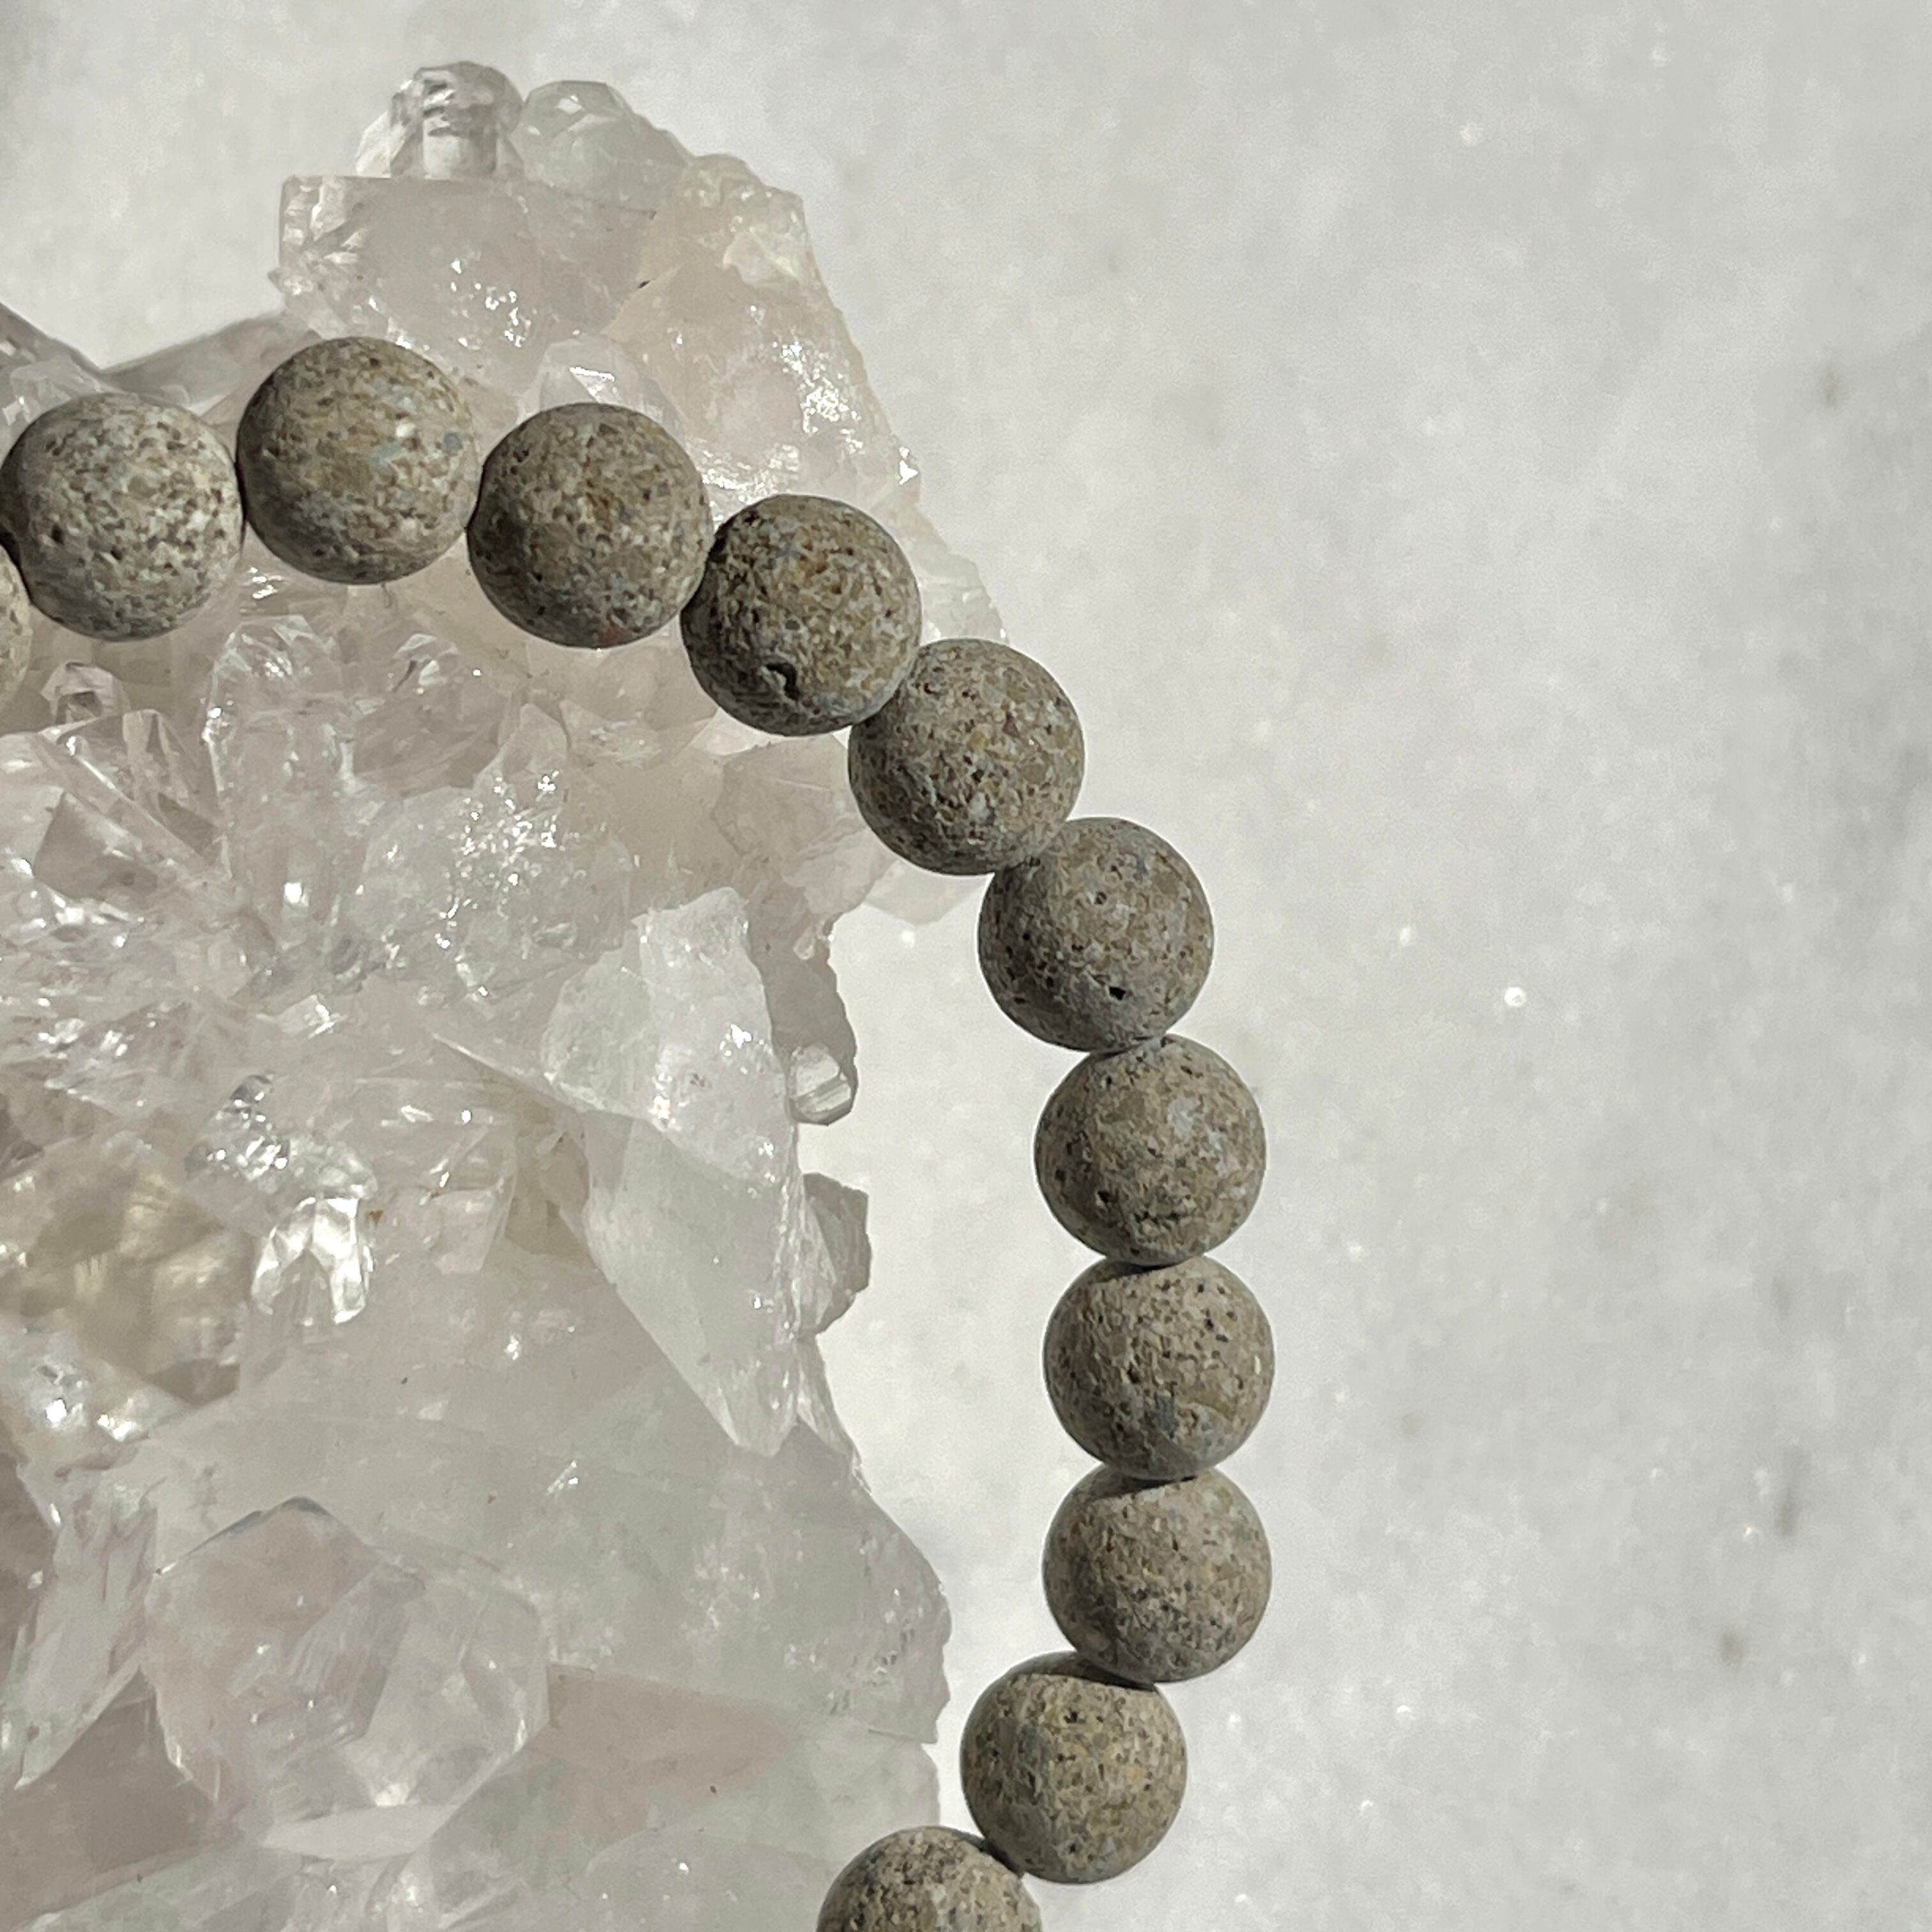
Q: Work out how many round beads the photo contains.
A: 12